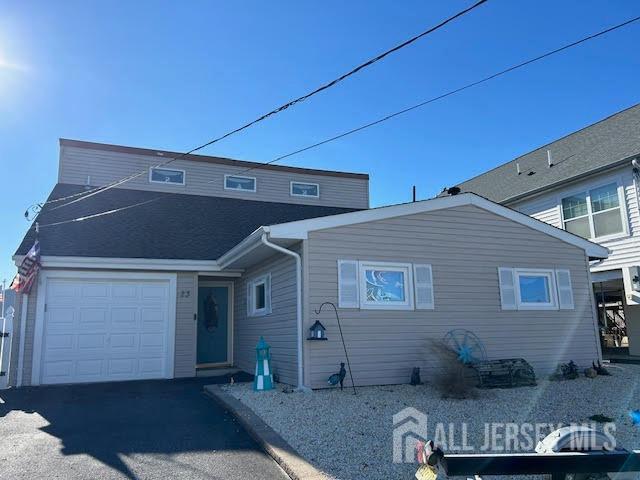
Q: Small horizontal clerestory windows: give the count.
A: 3